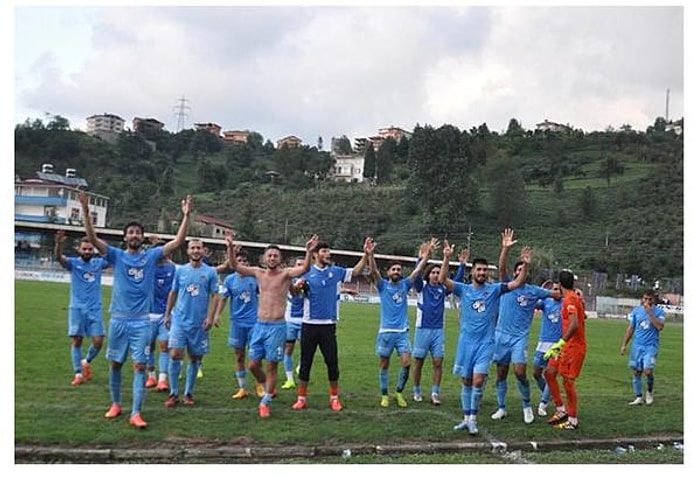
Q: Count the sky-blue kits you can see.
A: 9